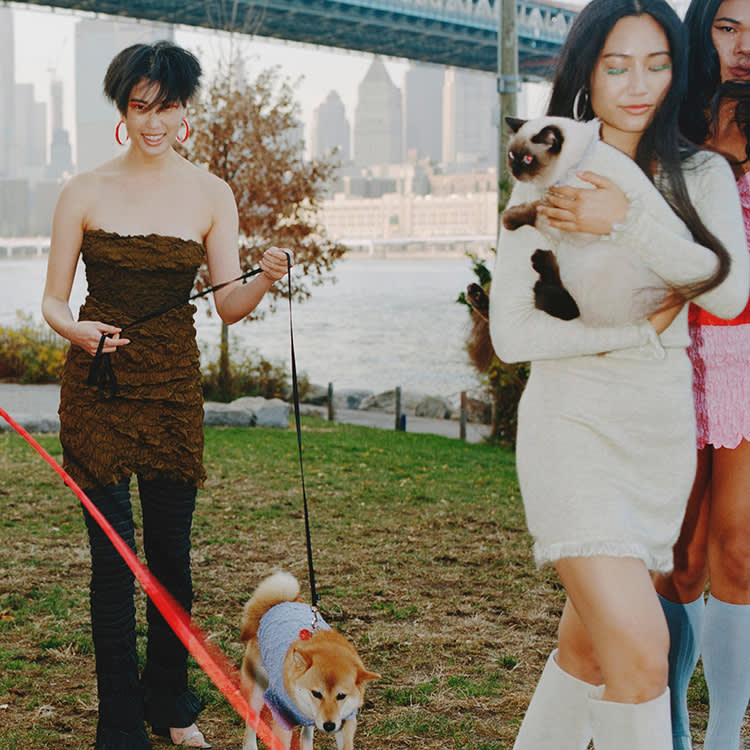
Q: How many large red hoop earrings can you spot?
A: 2